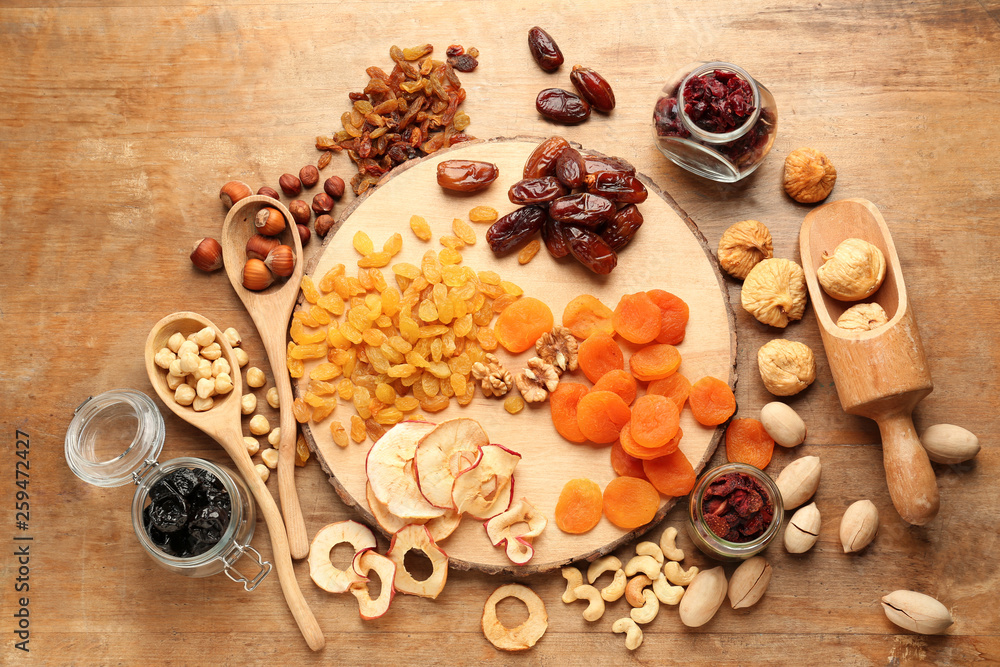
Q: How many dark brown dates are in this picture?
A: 14